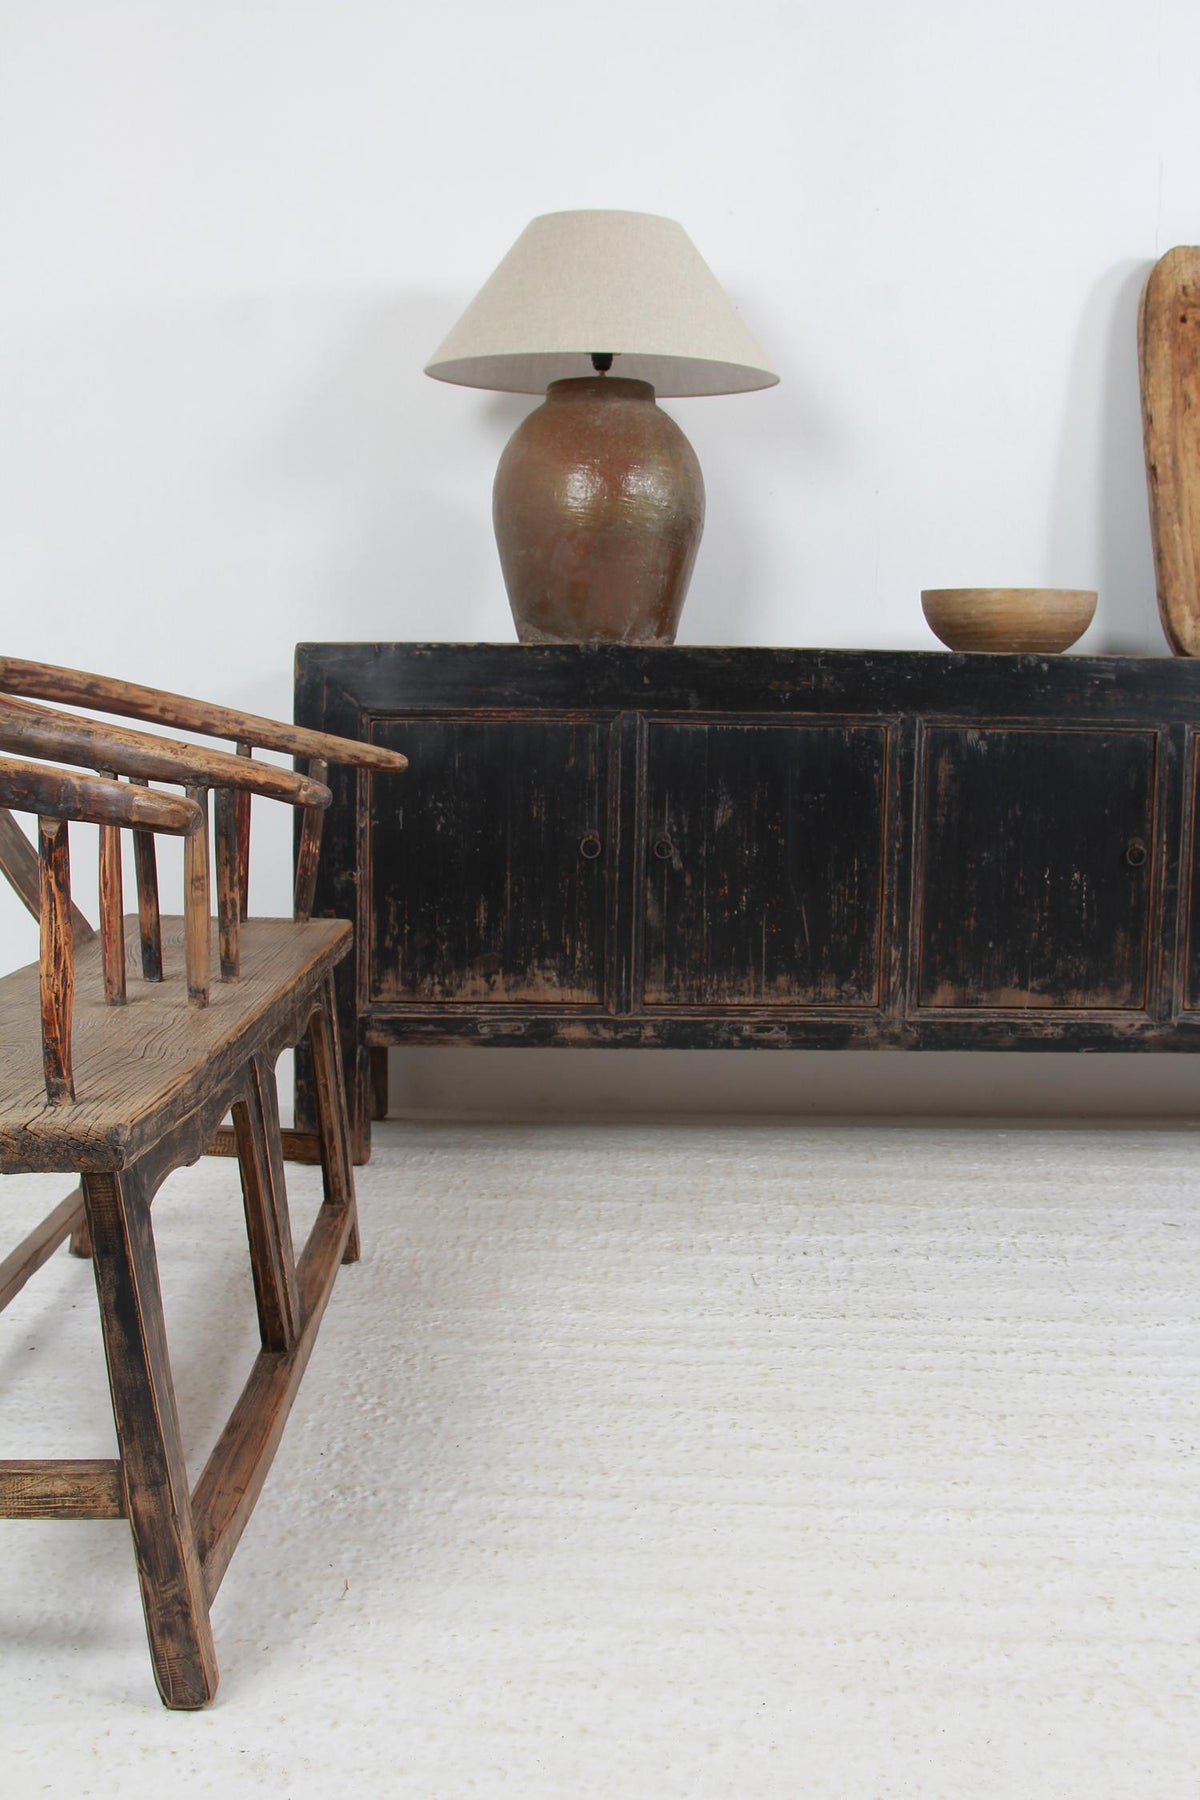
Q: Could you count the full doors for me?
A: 3